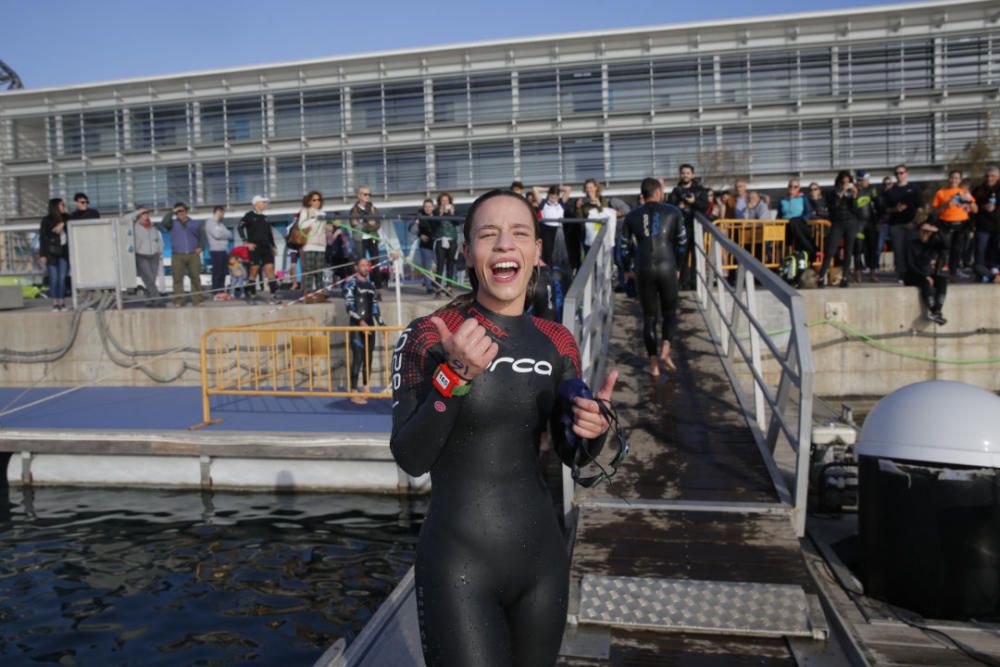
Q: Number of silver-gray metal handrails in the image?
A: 2